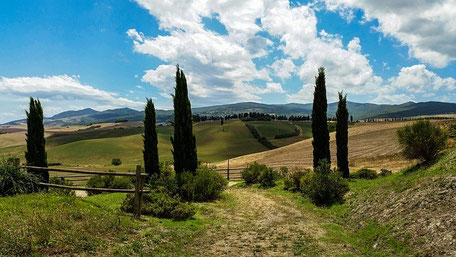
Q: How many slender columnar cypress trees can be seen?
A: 5